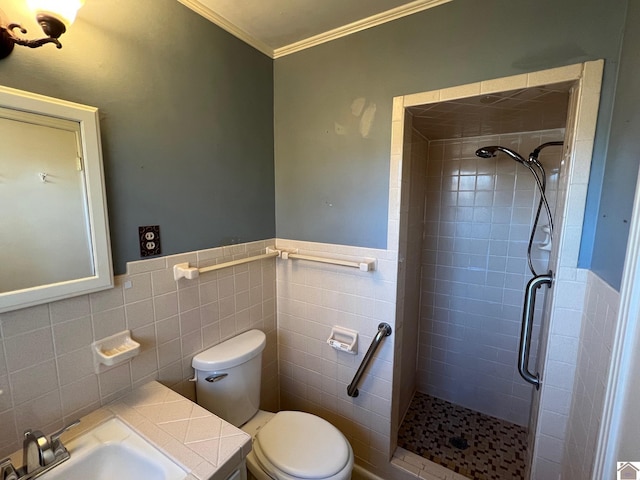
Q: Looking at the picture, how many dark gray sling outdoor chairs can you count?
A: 0